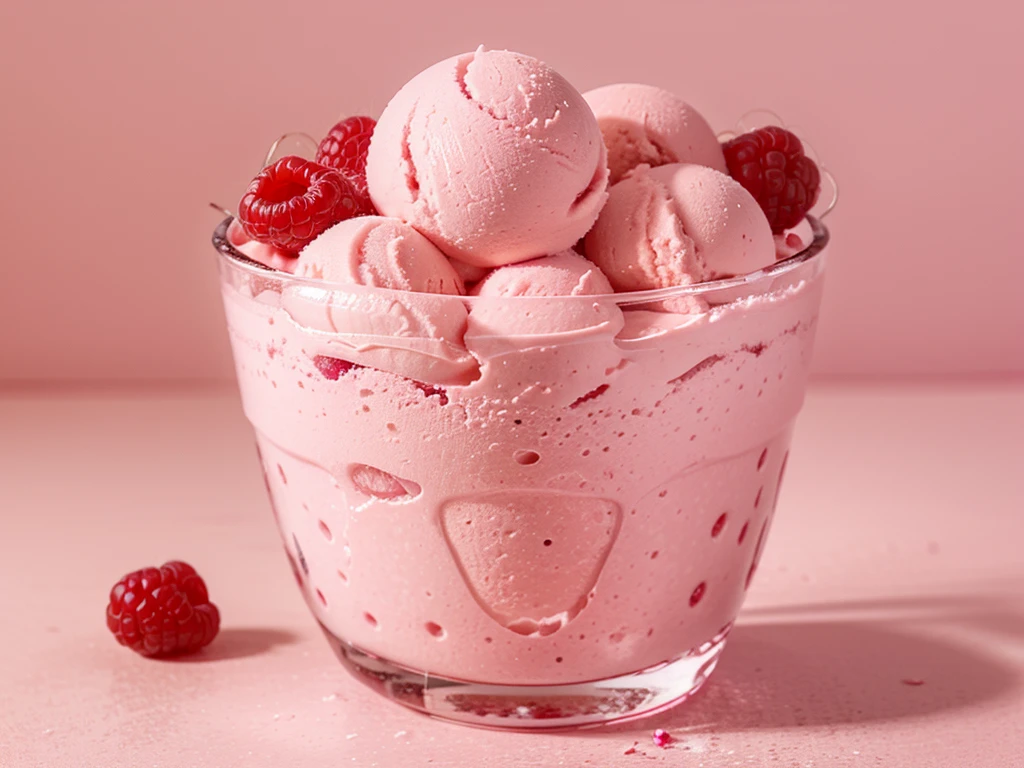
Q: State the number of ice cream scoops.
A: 5